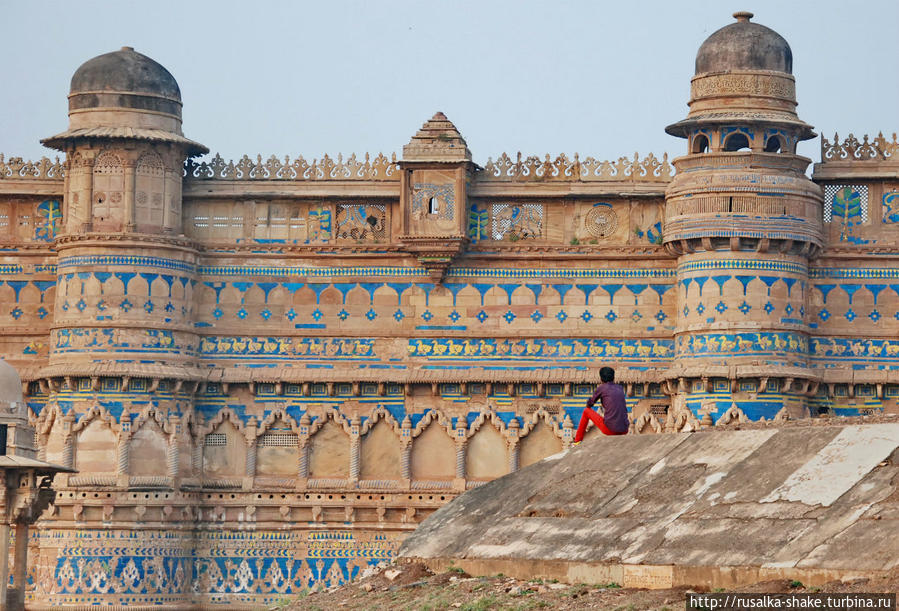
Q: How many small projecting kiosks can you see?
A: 1